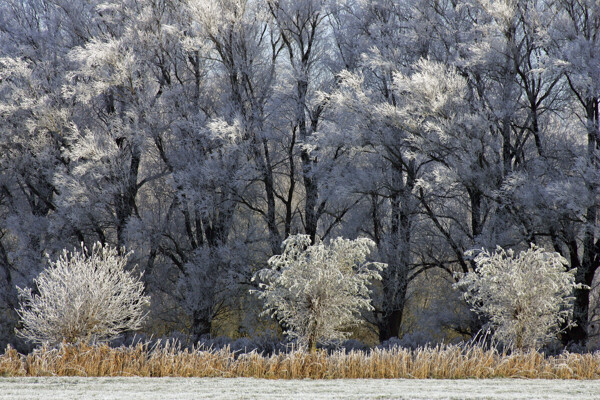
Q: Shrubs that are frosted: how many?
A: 3